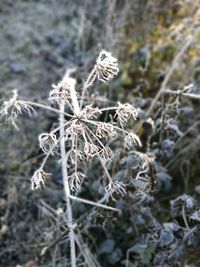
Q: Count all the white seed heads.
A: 15